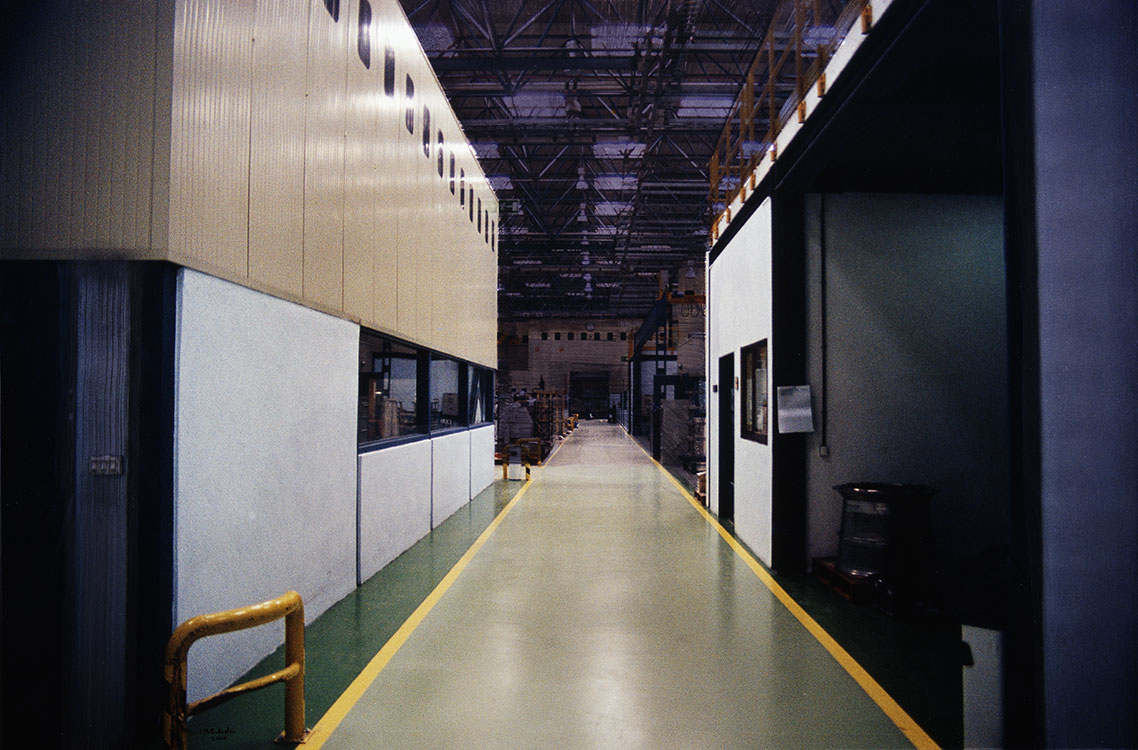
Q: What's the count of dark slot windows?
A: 12